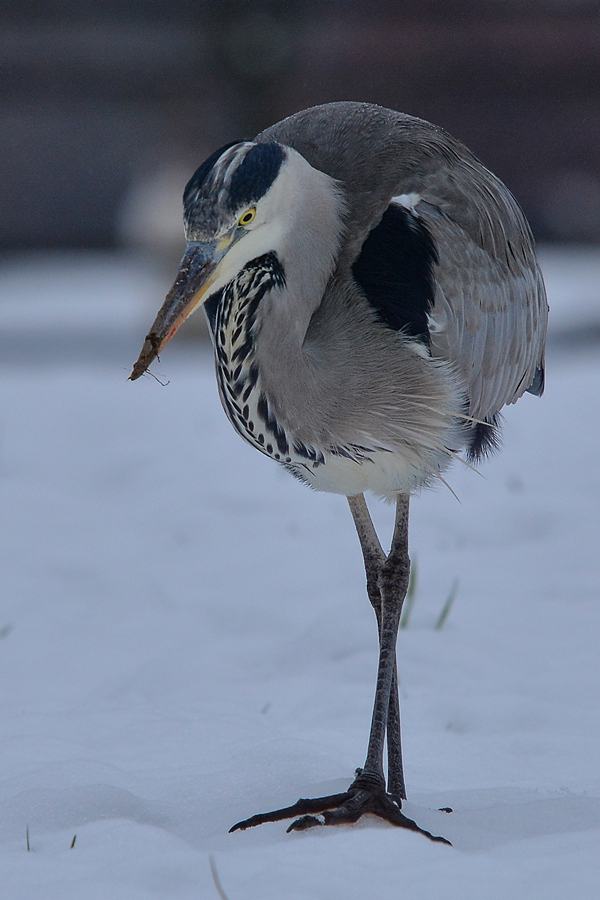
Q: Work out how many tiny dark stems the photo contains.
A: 2